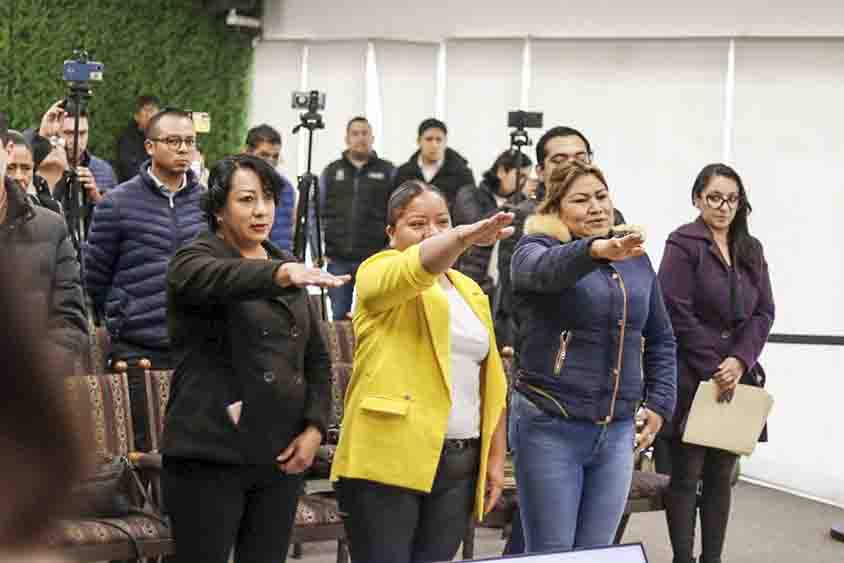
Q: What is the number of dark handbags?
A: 2